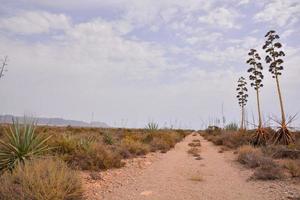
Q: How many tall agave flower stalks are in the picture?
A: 3